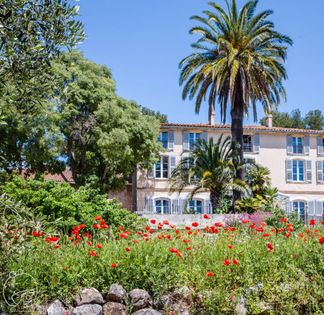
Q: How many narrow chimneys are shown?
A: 2